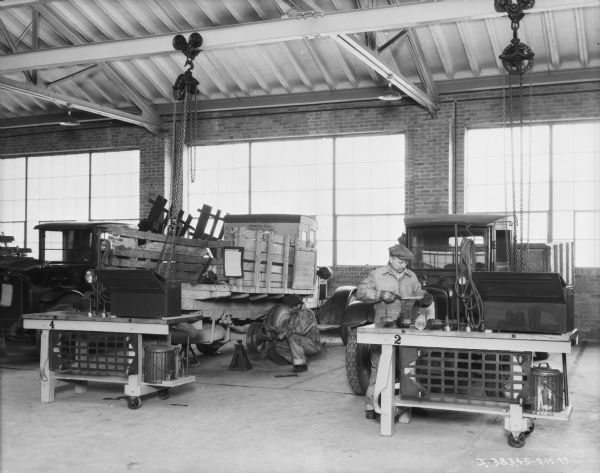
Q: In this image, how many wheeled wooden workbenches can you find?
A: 2